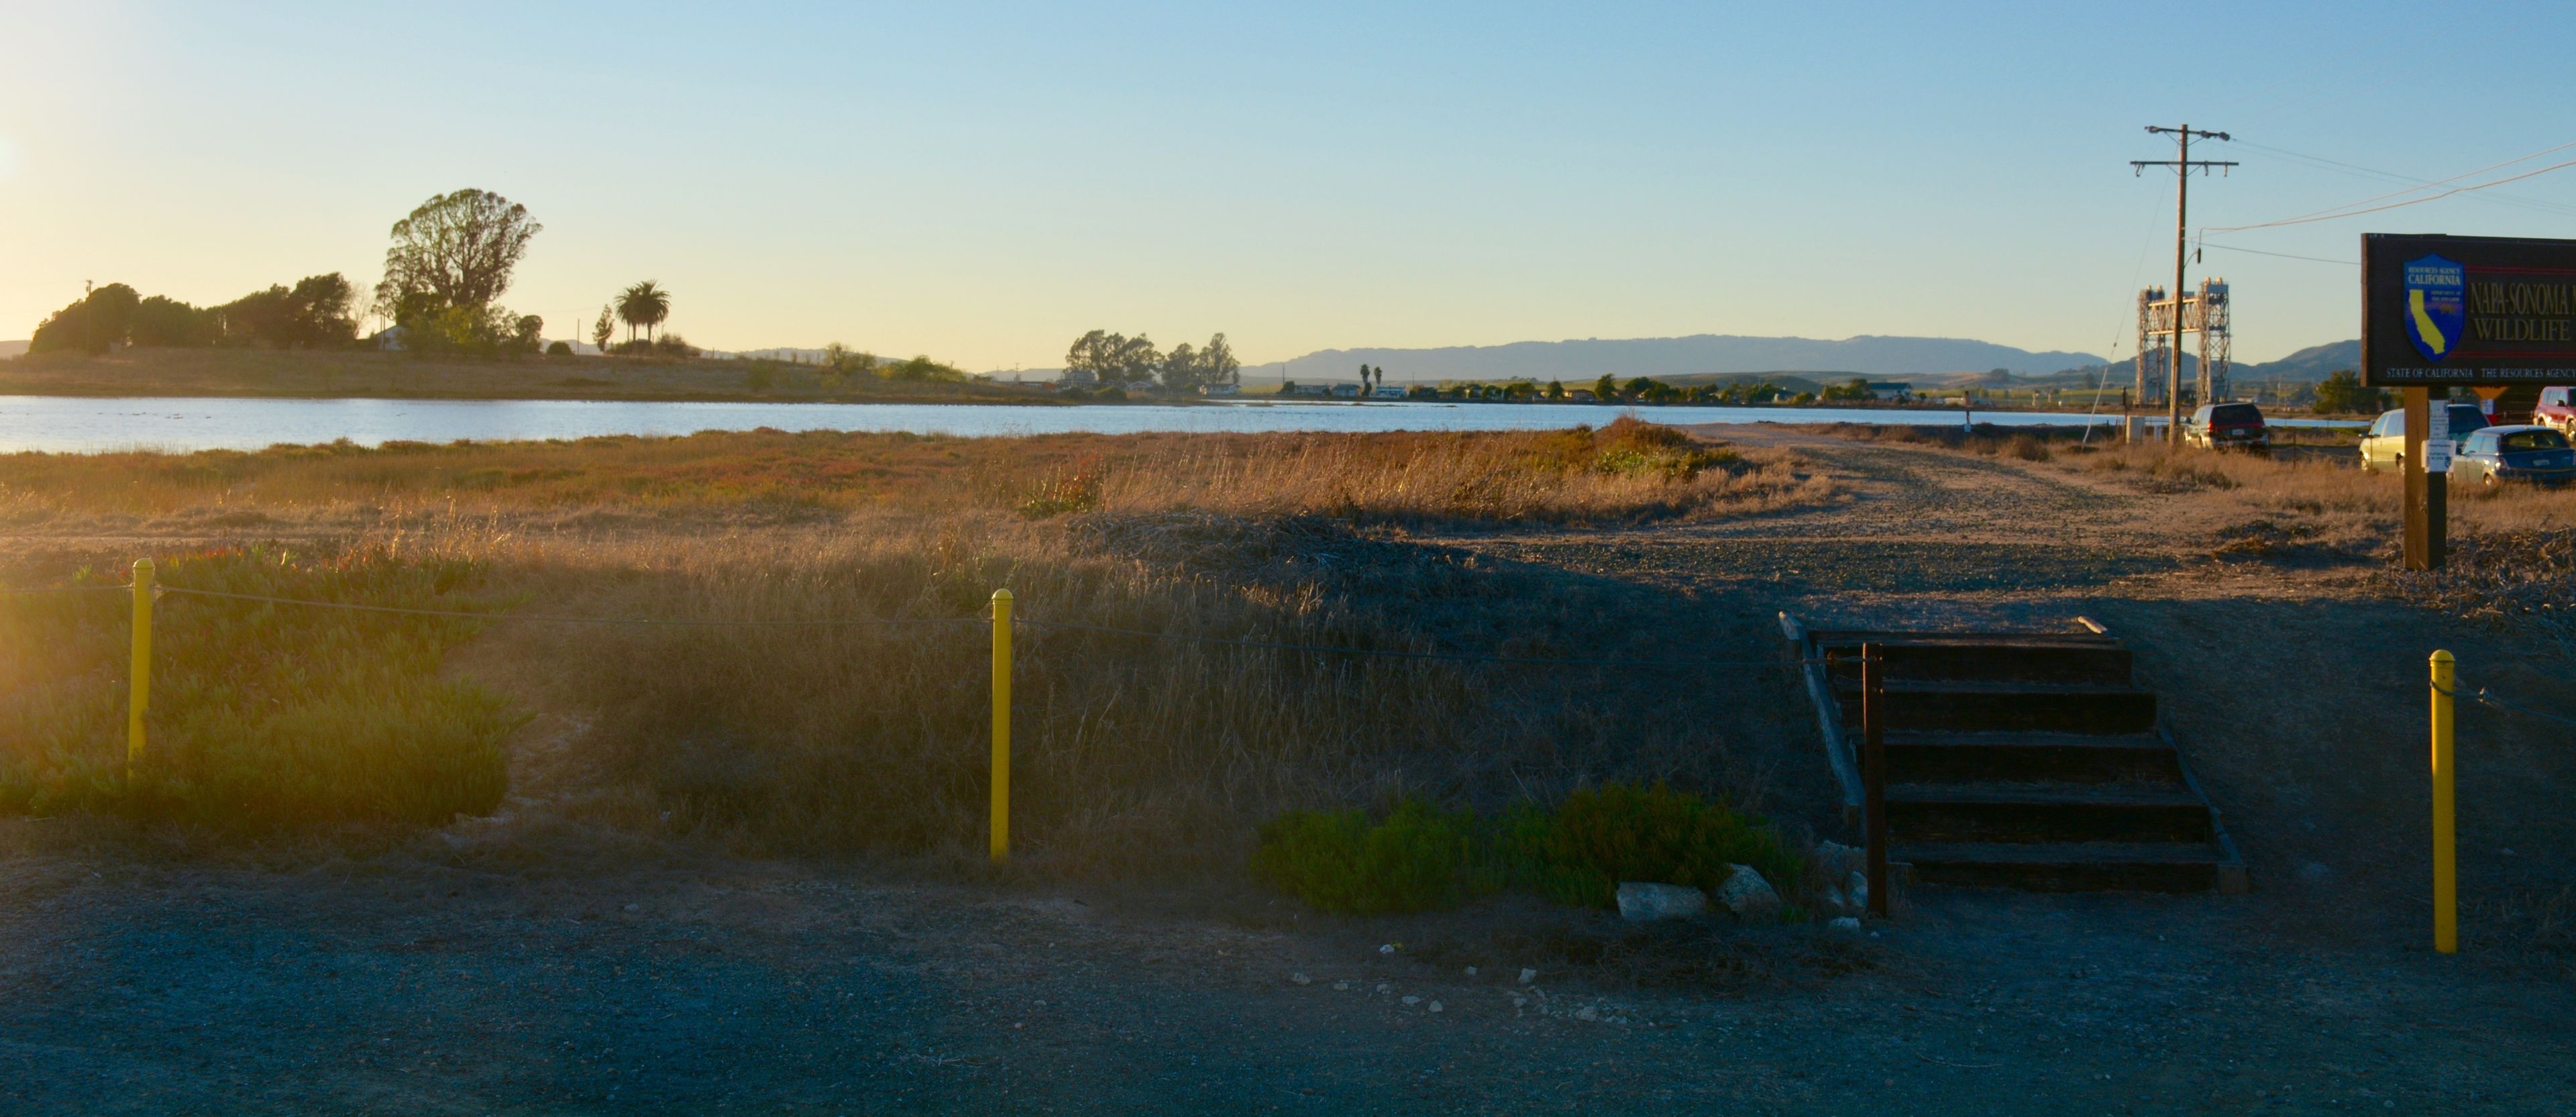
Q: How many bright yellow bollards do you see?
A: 3